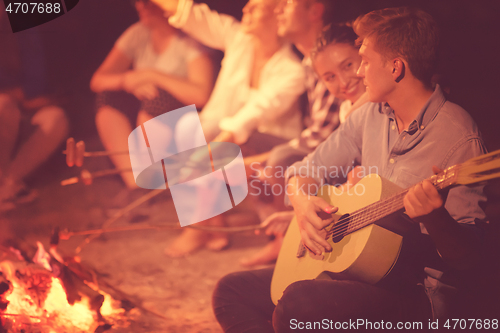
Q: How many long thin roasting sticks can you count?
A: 4